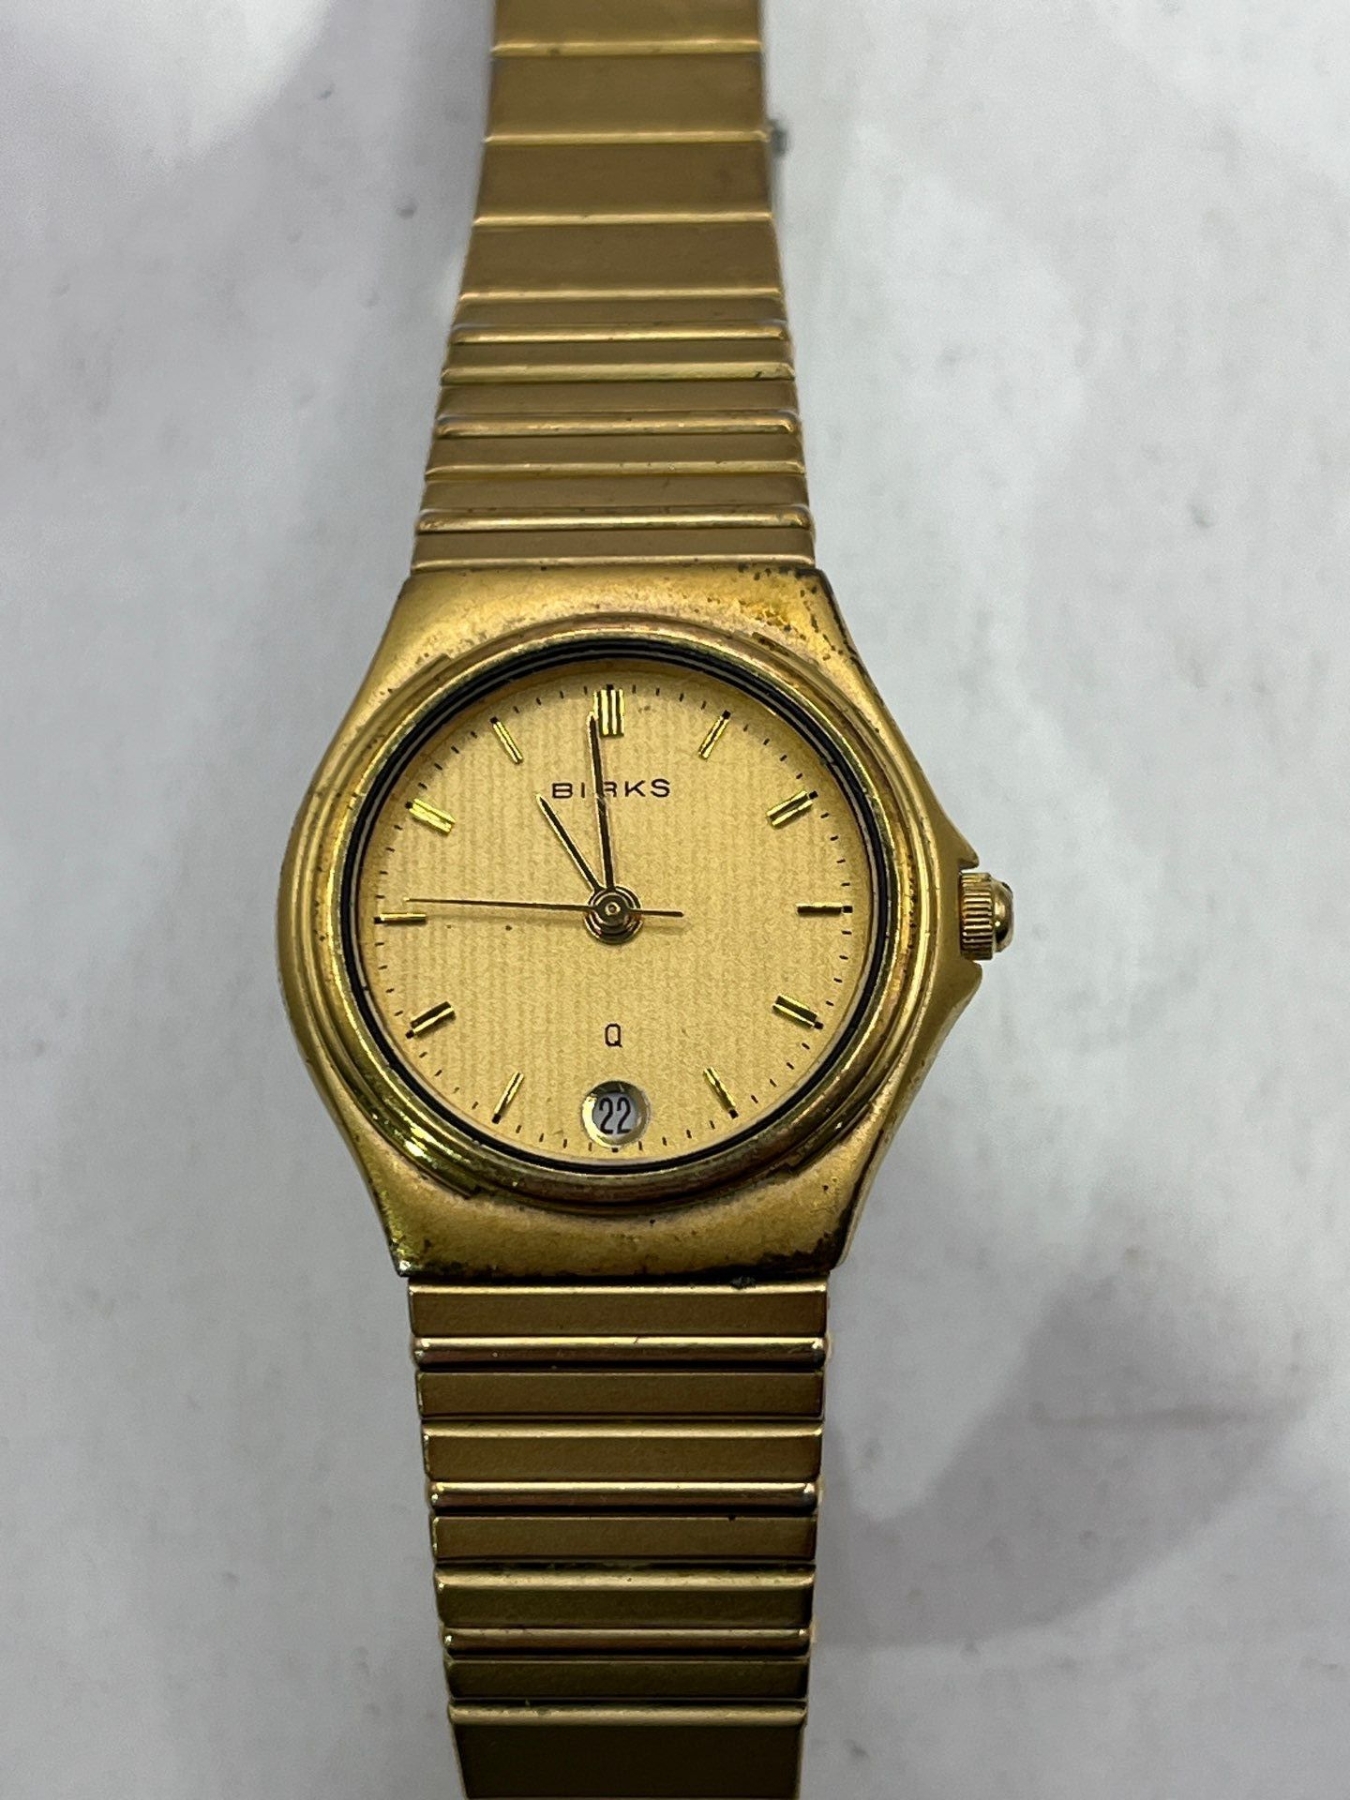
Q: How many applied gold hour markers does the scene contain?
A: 11